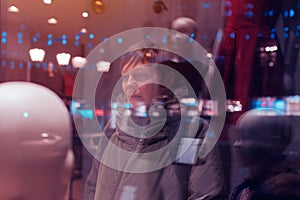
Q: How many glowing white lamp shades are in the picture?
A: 4